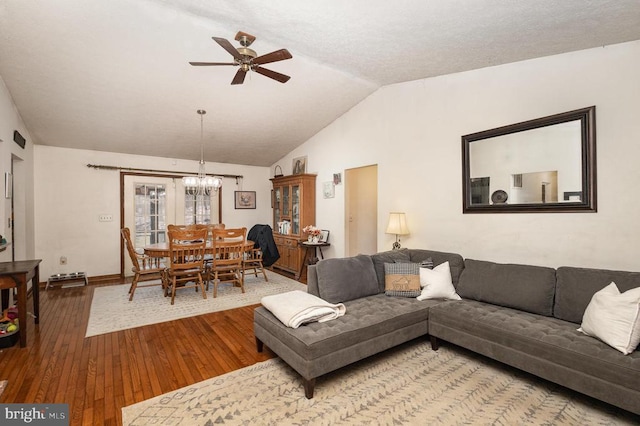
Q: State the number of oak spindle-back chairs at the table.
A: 6